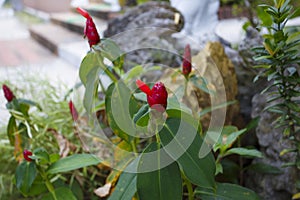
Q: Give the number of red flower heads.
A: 6